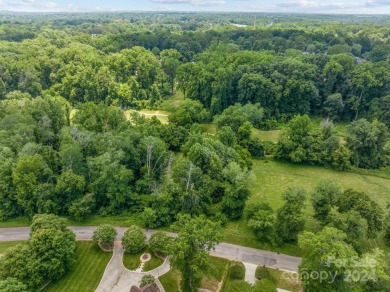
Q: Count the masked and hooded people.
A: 0